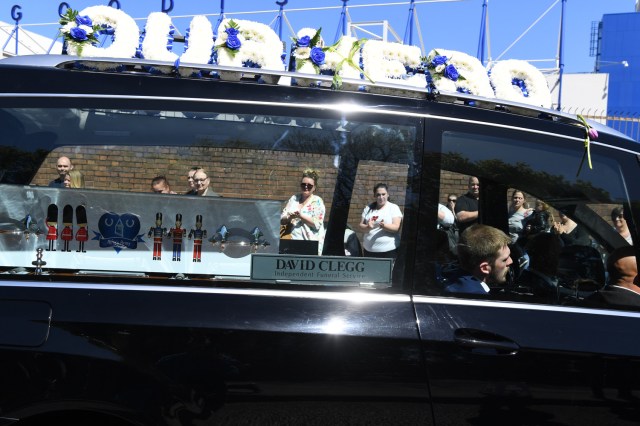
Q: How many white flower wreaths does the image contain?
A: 7